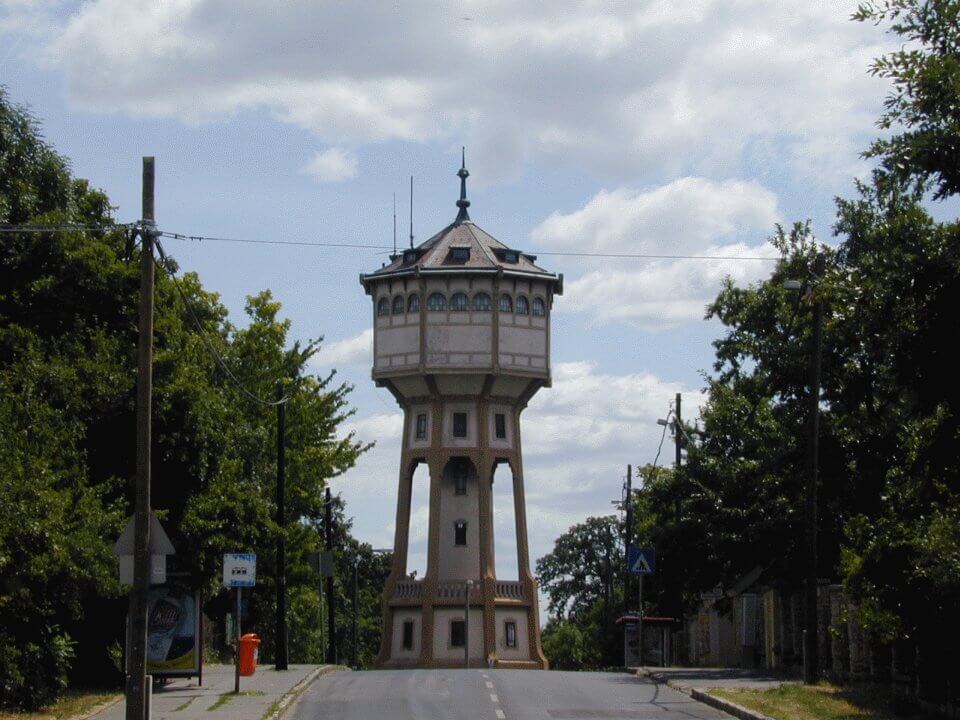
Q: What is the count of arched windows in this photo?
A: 9